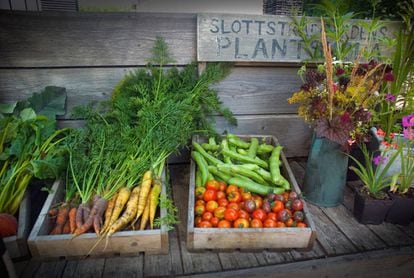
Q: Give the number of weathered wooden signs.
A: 1